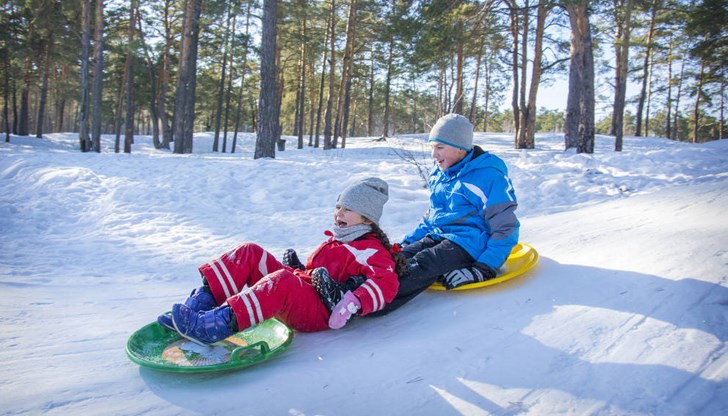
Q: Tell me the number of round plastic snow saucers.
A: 2